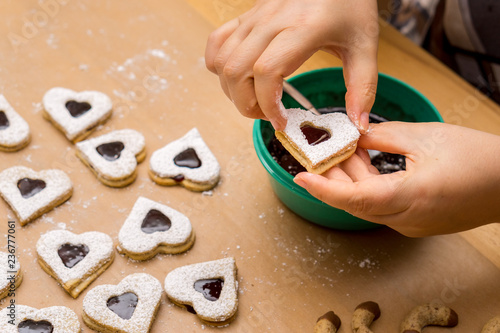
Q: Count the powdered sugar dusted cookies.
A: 12